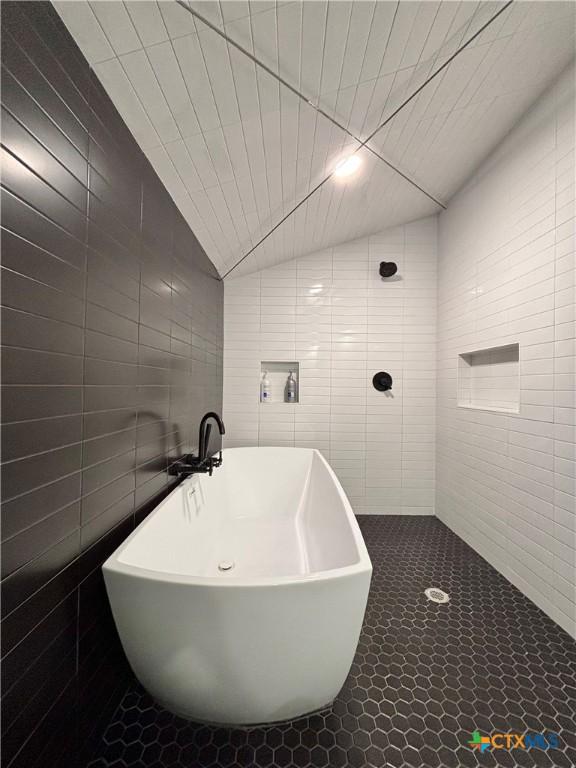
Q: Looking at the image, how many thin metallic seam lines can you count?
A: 2